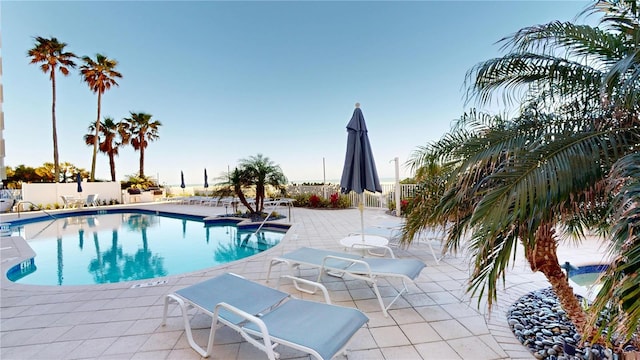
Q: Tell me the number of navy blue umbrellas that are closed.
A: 4